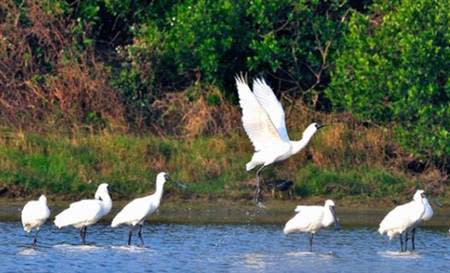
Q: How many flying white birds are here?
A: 1